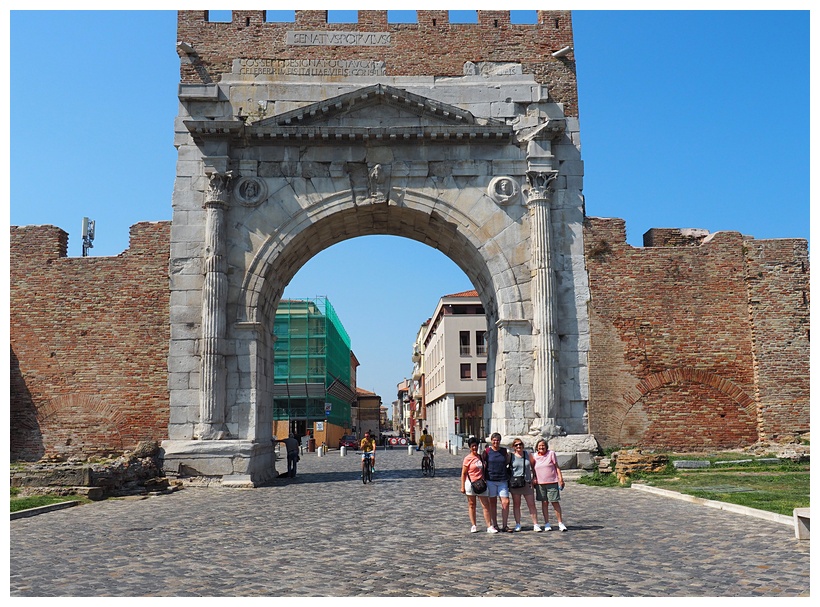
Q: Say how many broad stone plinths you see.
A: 2